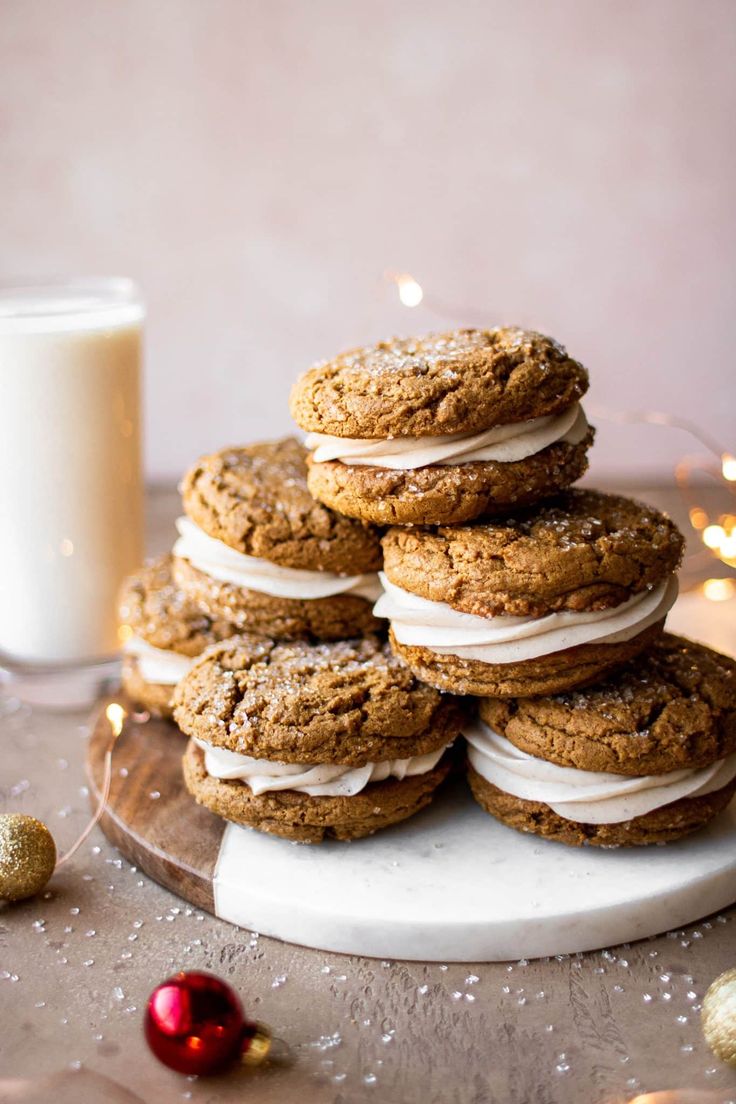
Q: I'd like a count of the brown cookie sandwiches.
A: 6